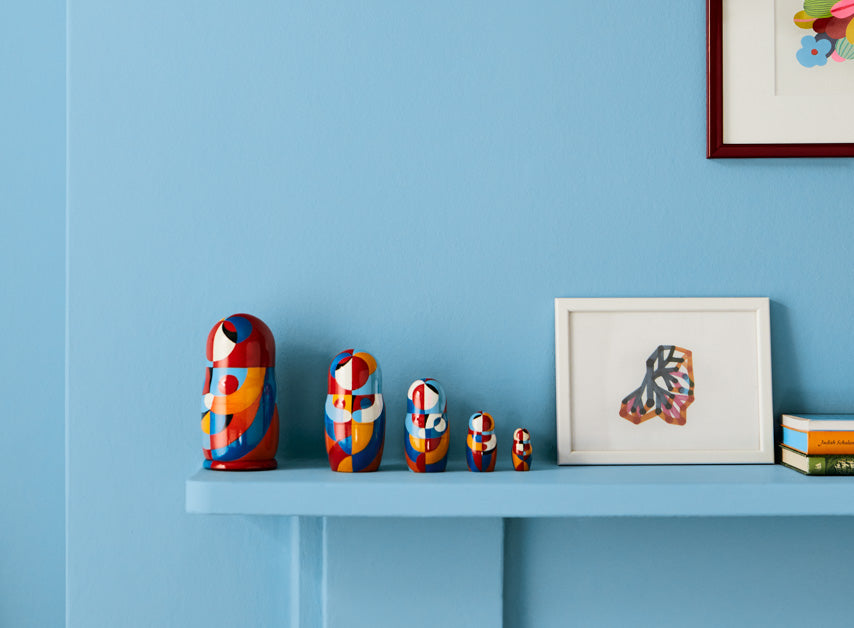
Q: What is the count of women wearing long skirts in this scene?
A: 0